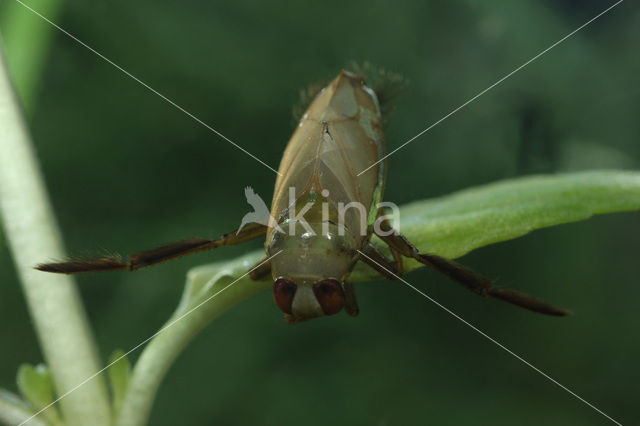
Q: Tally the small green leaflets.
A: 2